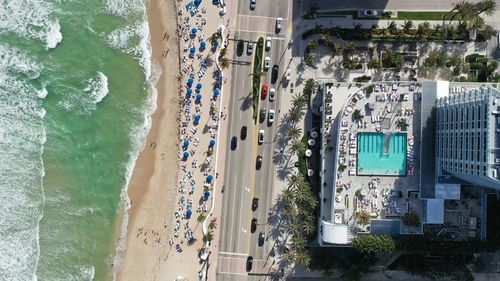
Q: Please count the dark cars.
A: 10